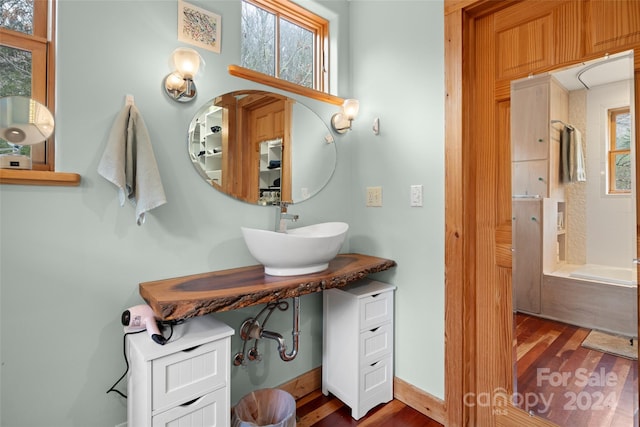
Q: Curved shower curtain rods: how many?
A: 1